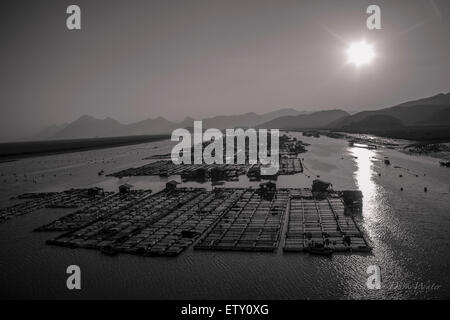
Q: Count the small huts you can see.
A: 6